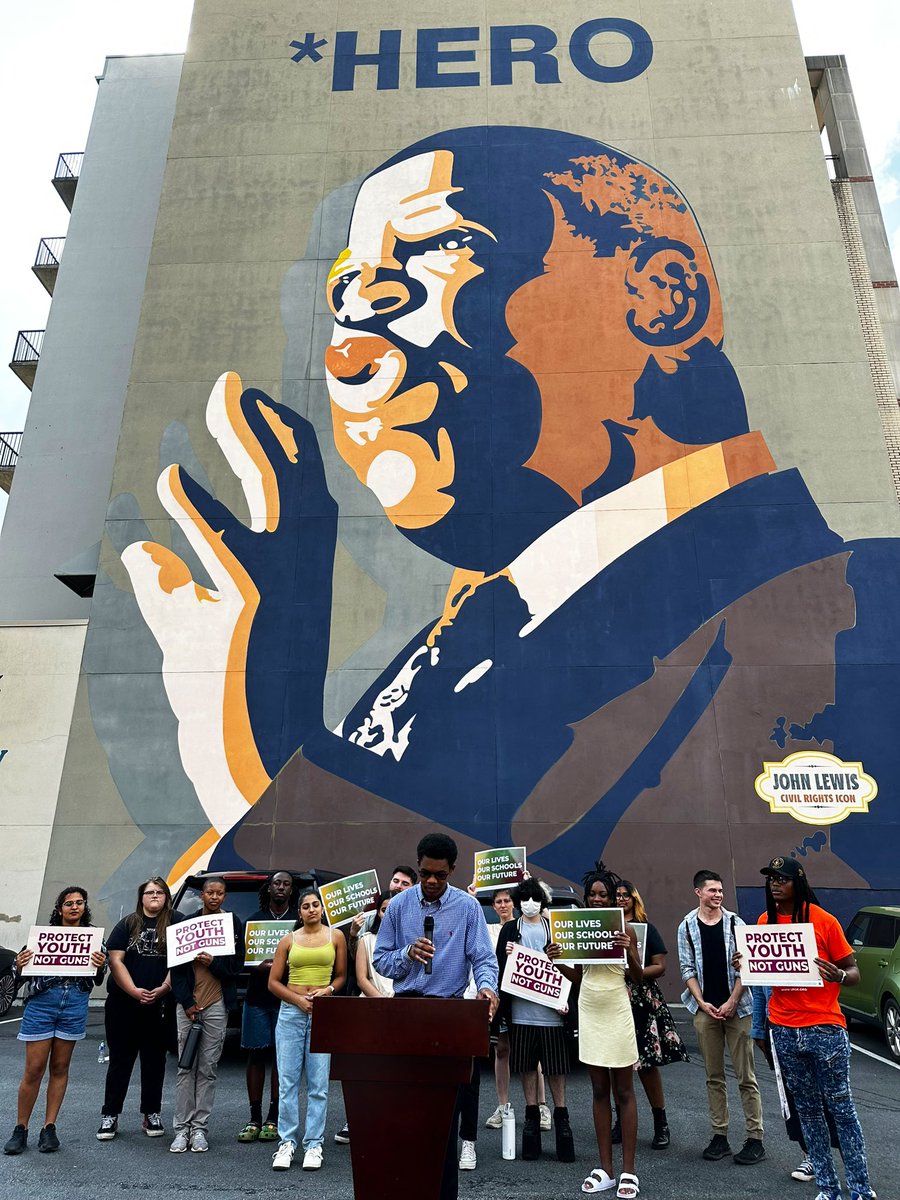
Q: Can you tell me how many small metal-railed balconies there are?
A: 4